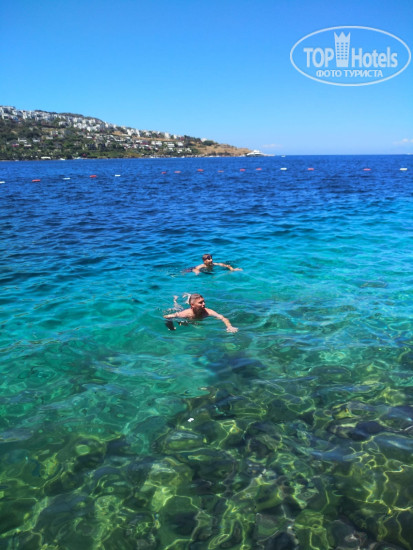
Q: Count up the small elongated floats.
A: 15